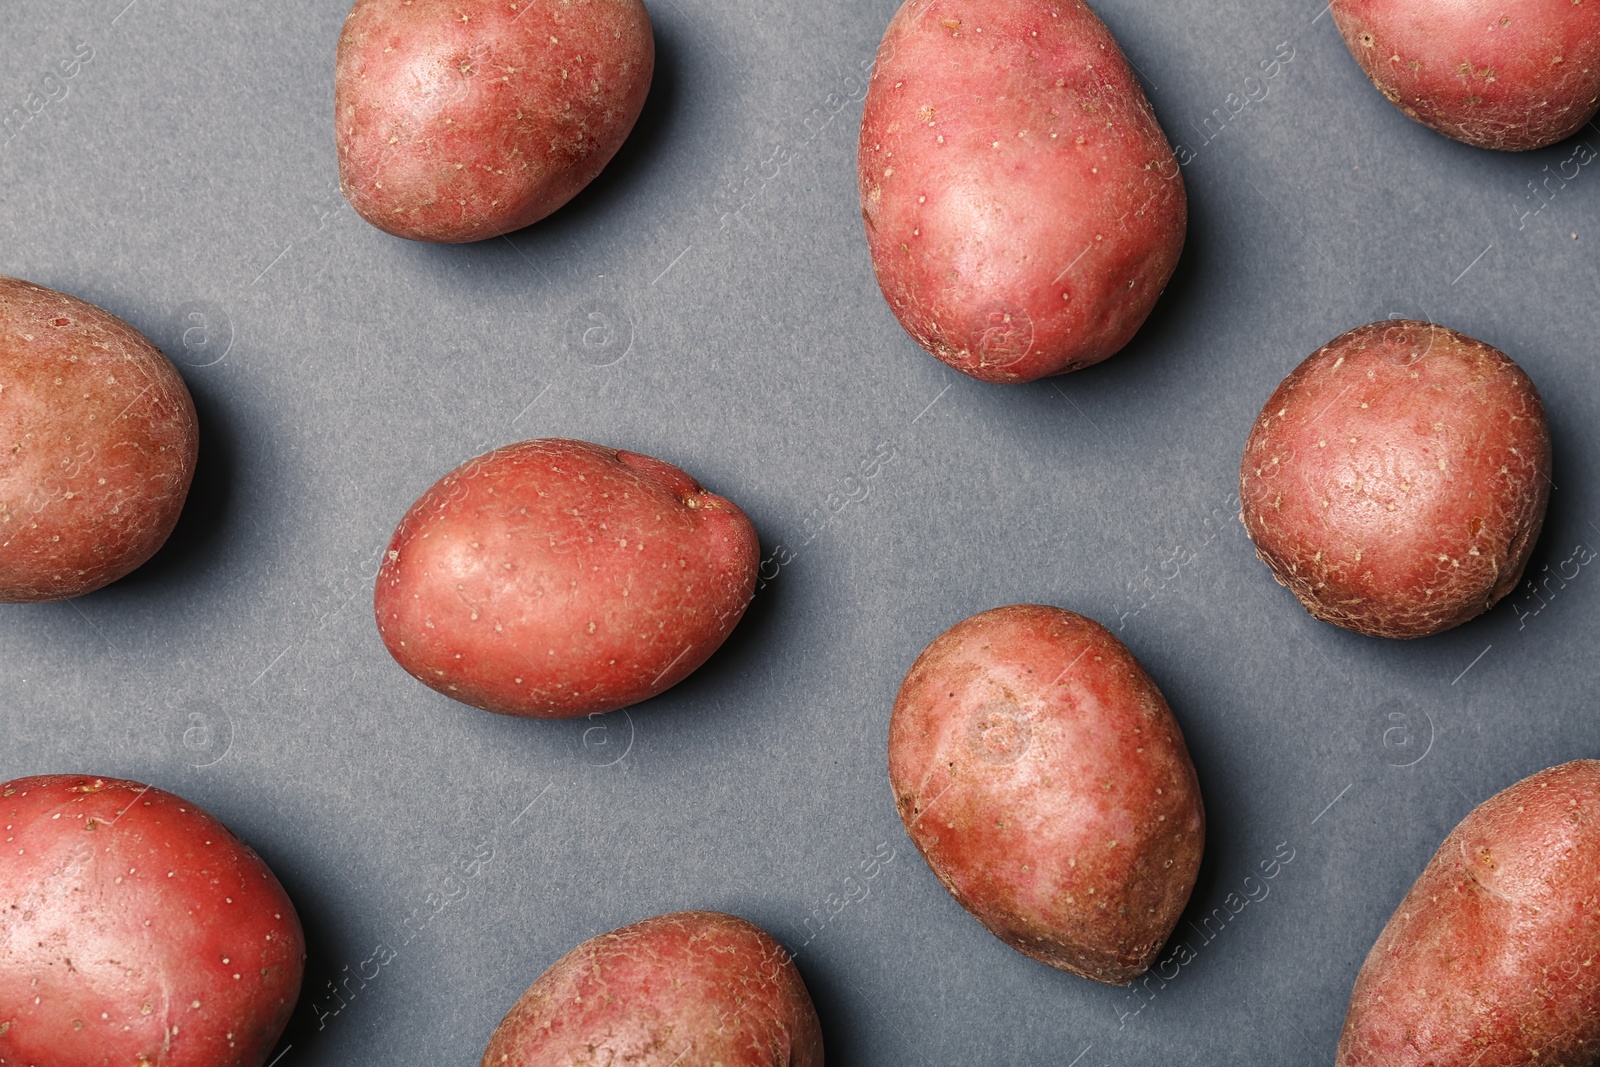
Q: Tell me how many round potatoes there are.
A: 1